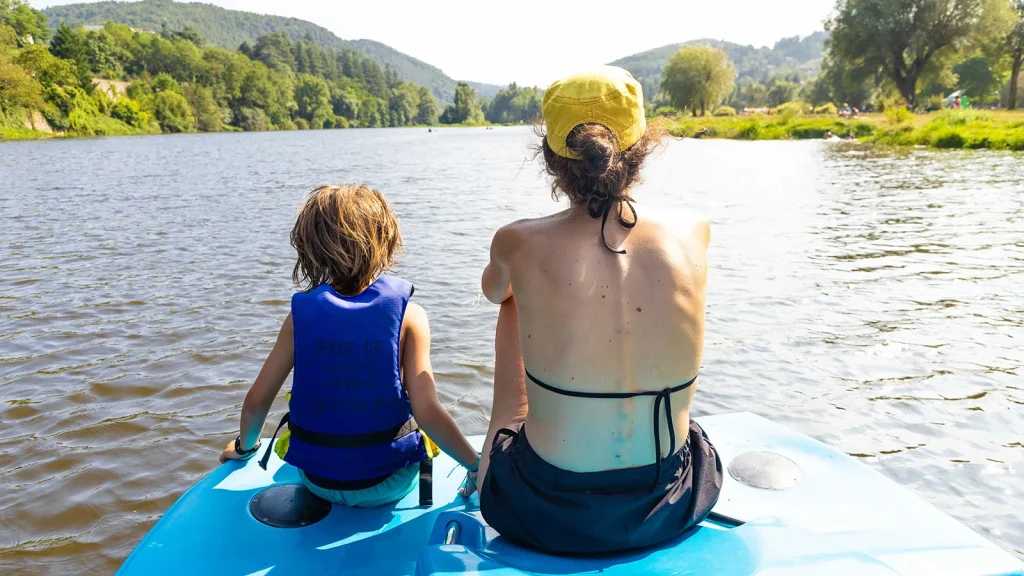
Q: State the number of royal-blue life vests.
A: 1